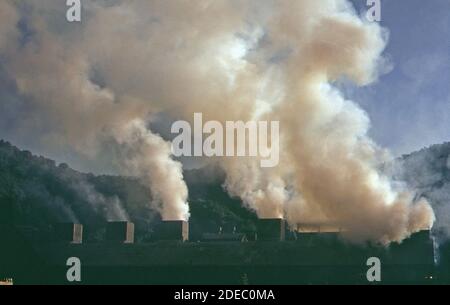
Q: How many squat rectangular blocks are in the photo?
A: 4